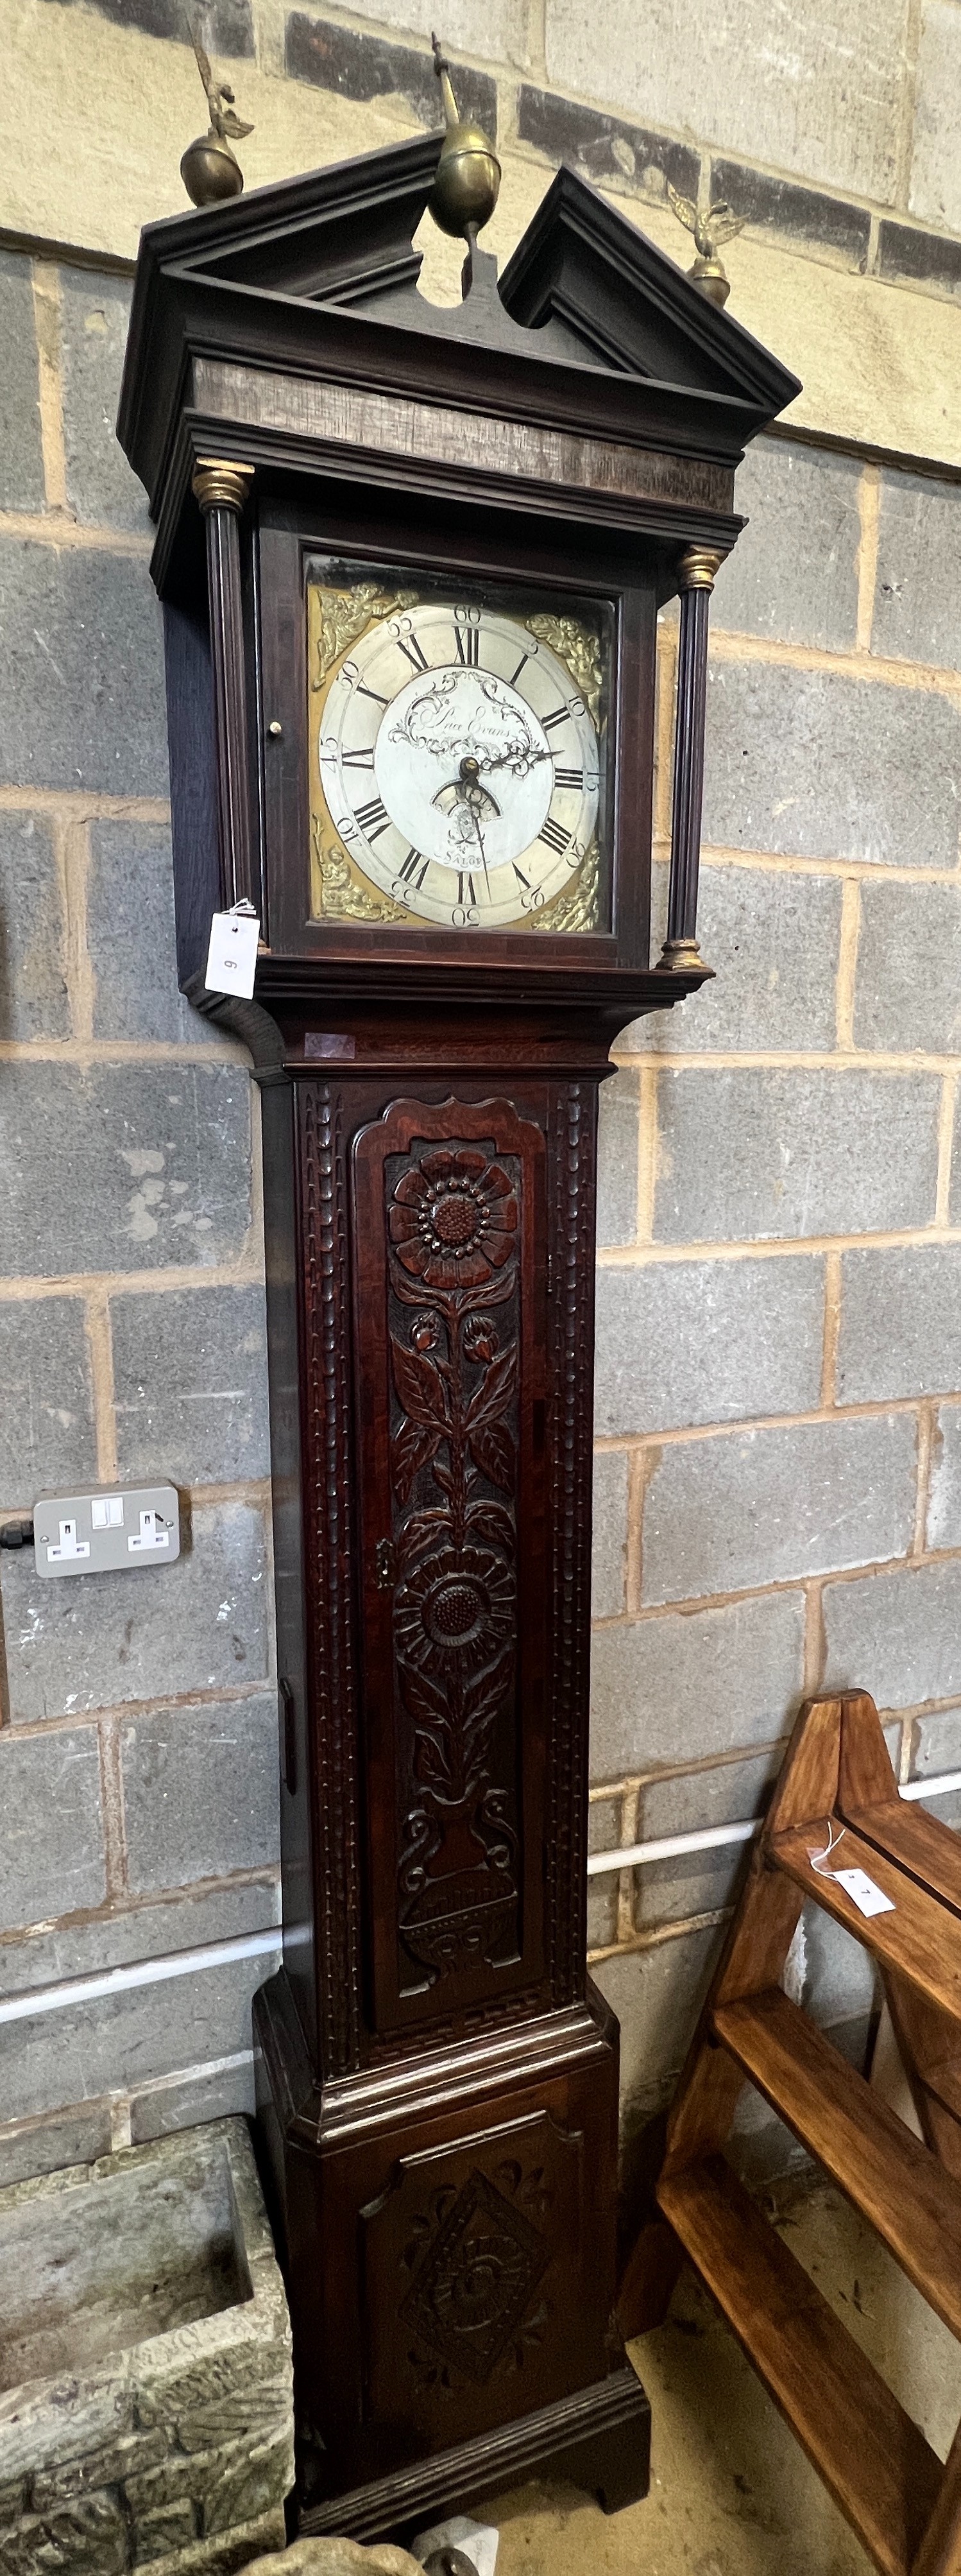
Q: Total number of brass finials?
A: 3